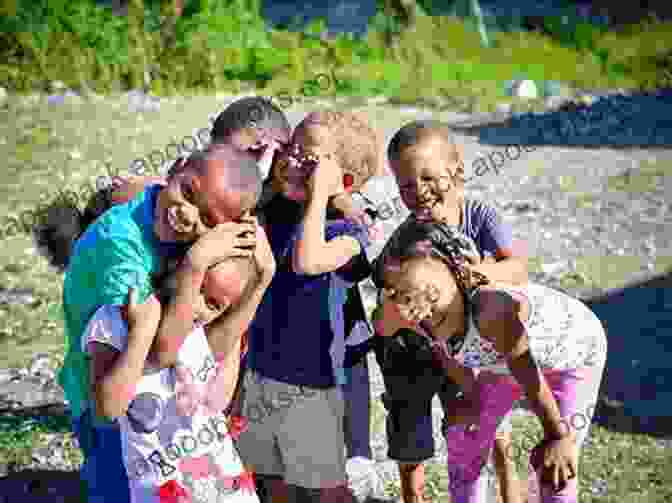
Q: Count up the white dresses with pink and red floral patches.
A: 1